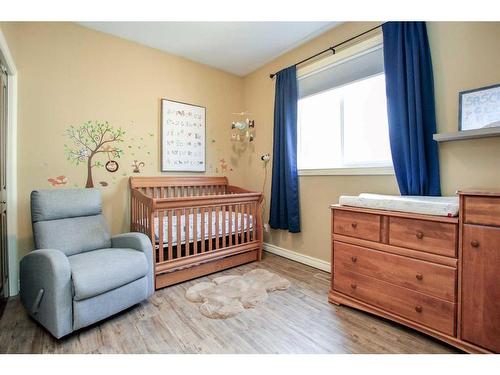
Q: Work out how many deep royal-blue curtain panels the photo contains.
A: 2